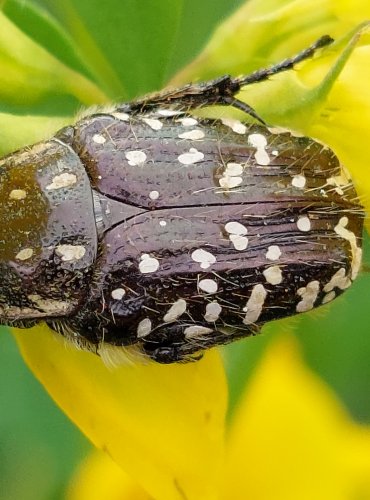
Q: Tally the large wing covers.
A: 2